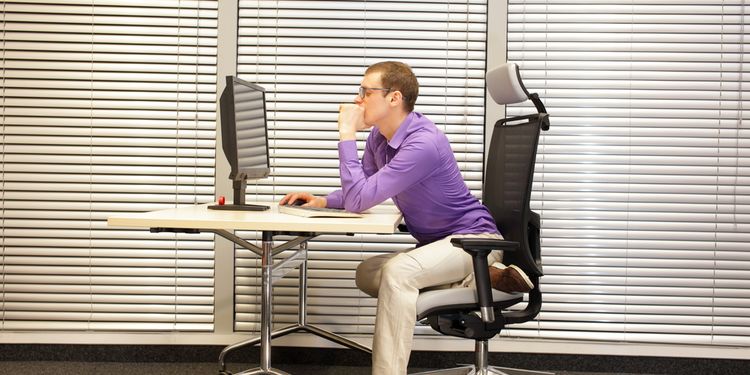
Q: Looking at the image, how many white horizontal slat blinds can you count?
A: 3